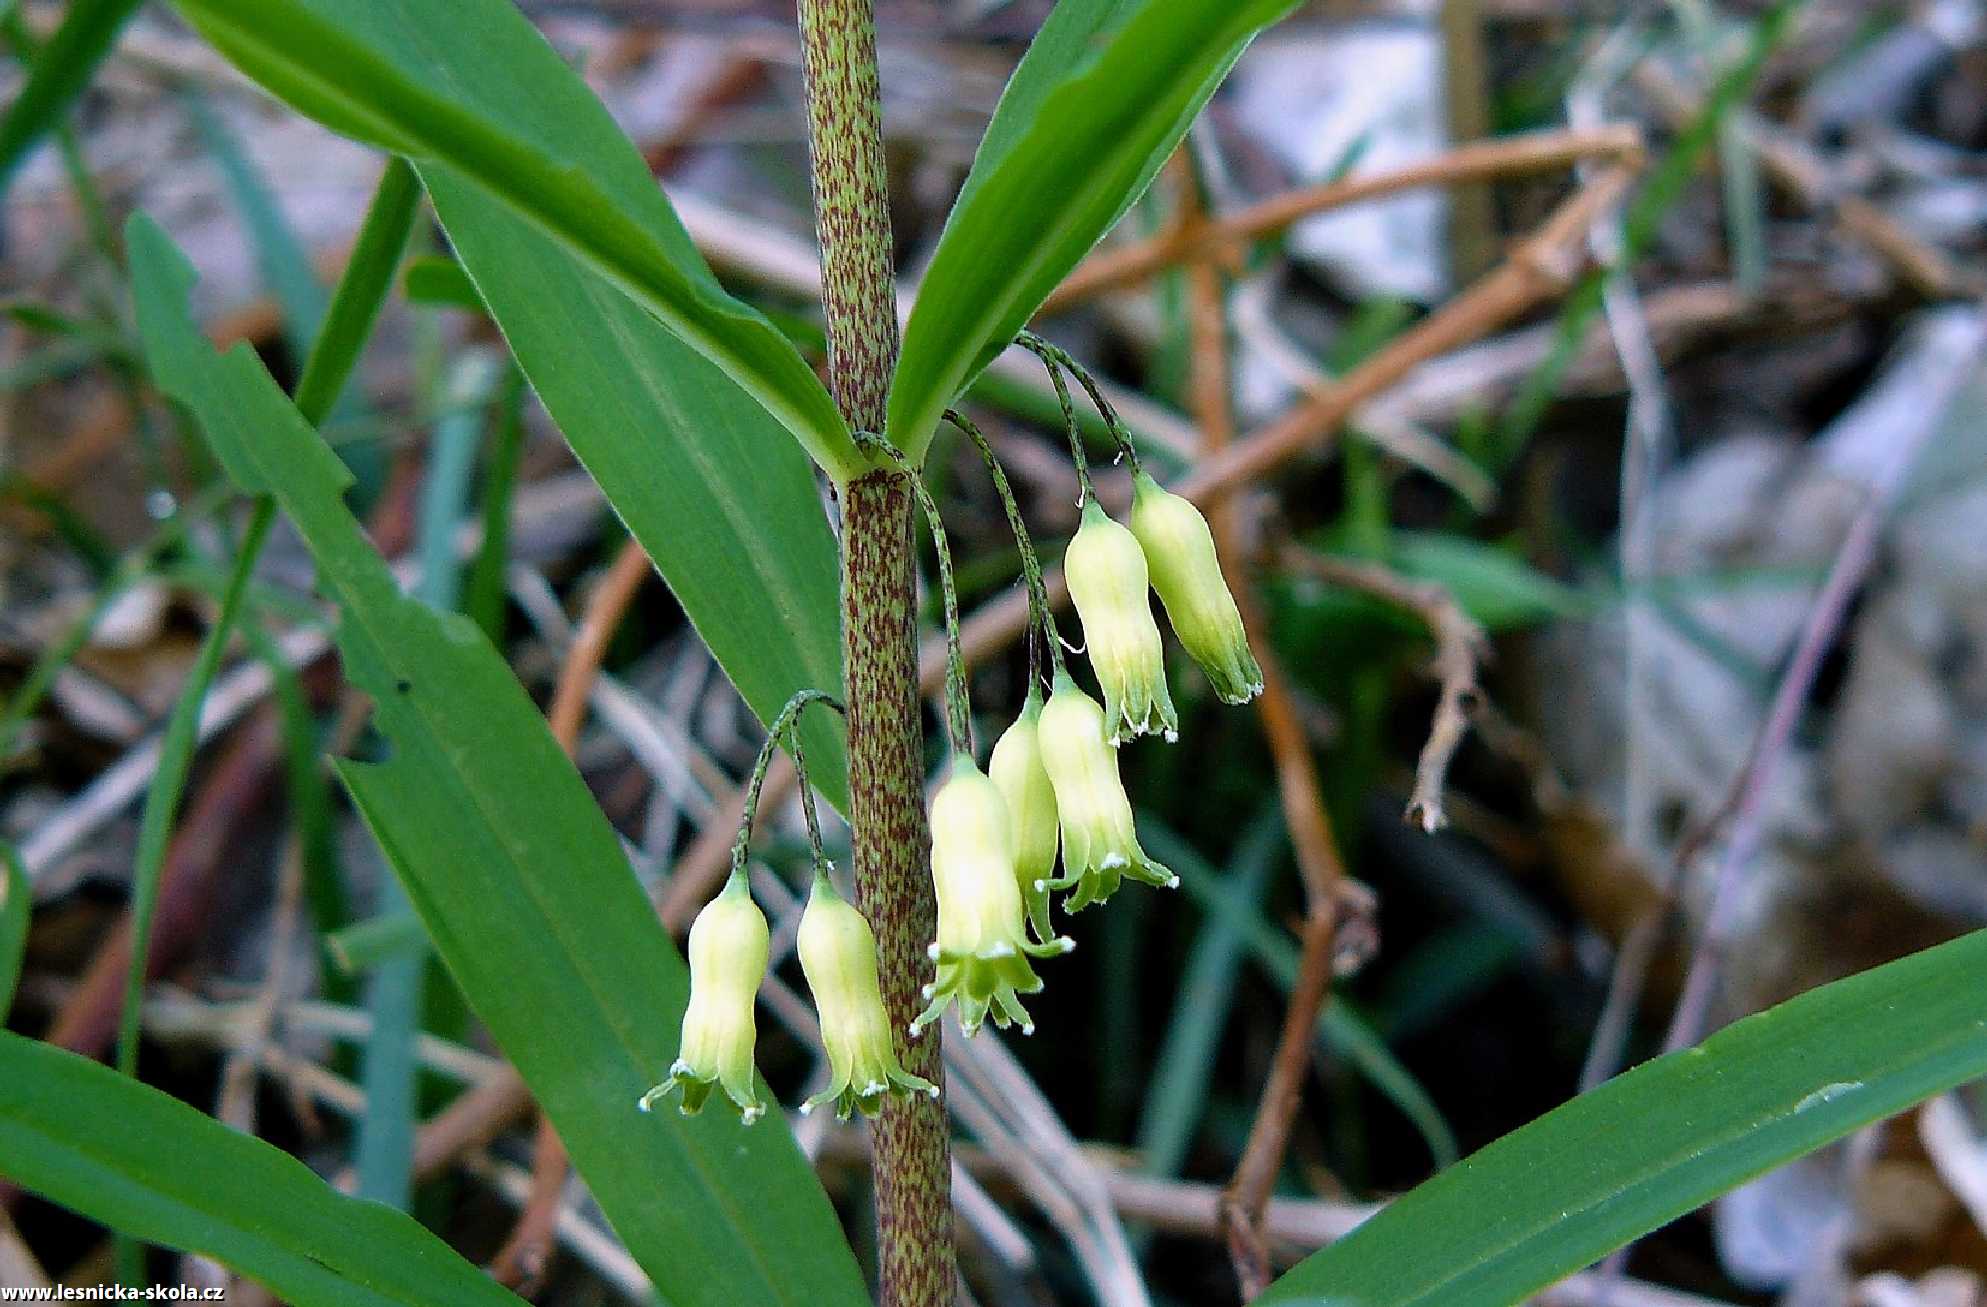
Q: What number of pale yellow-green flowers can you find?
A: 7